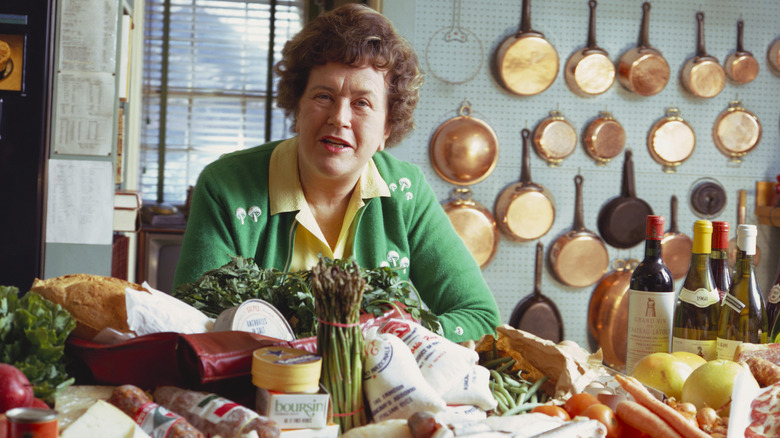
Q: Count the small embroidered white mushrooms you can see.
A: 9